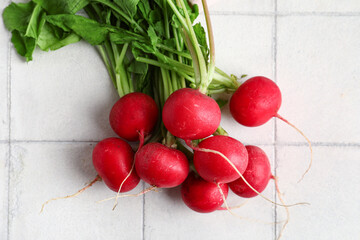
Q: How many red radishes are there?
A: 8